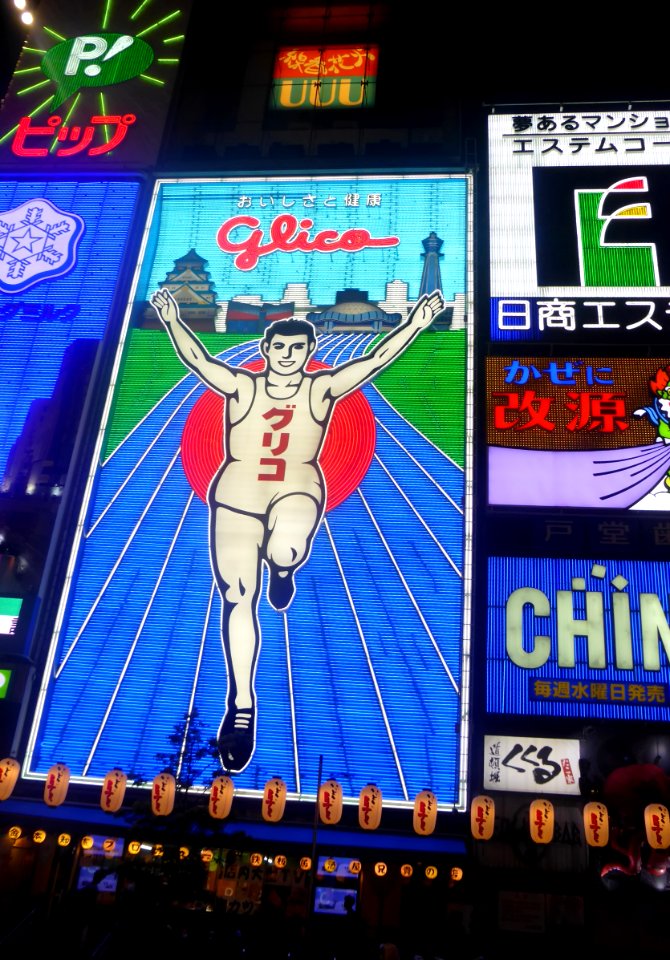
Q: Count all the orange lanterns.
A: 13